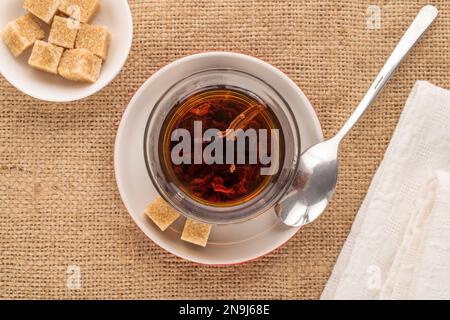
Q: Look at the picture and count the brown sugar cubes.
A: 9